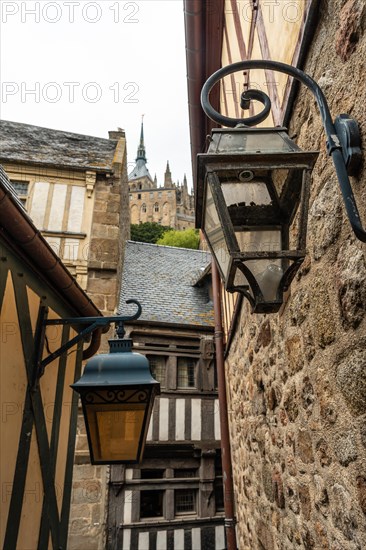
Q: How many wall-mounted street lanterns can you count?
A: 2